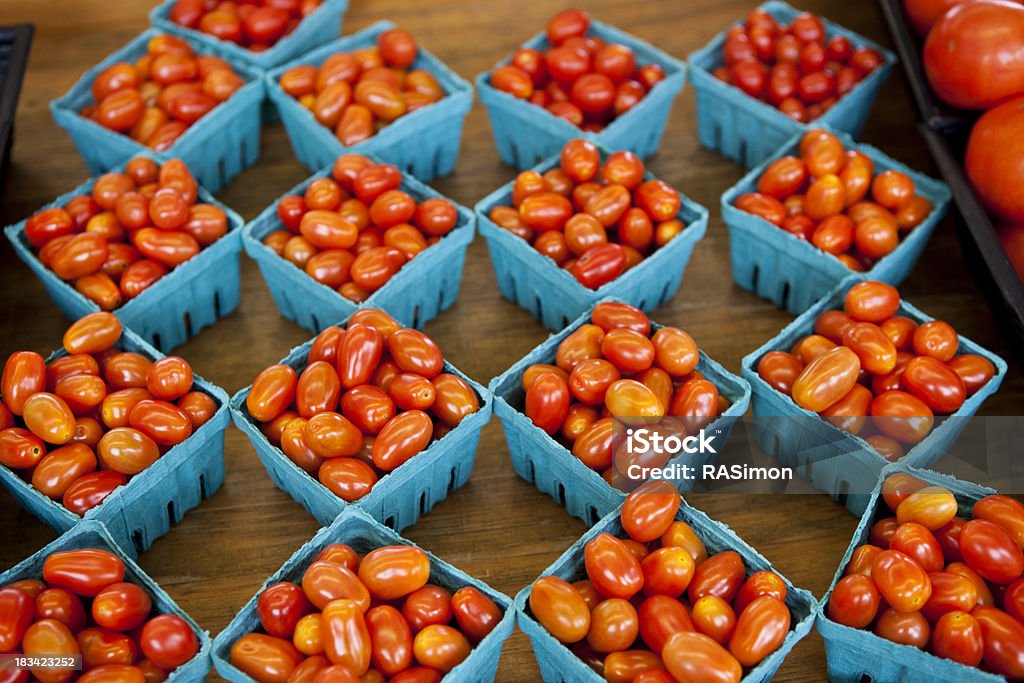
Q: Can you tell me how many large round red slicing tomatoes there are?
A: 4